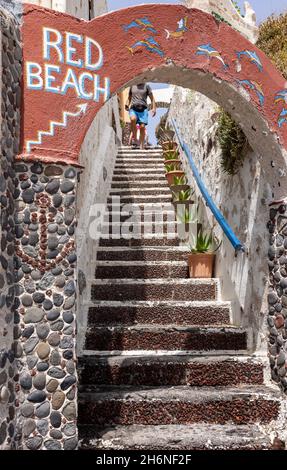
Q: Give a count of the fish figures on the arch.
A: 8